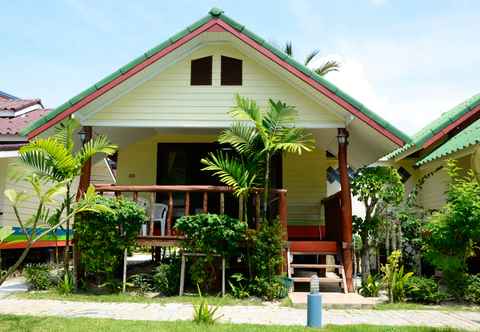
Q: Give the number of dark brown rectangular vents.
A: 2